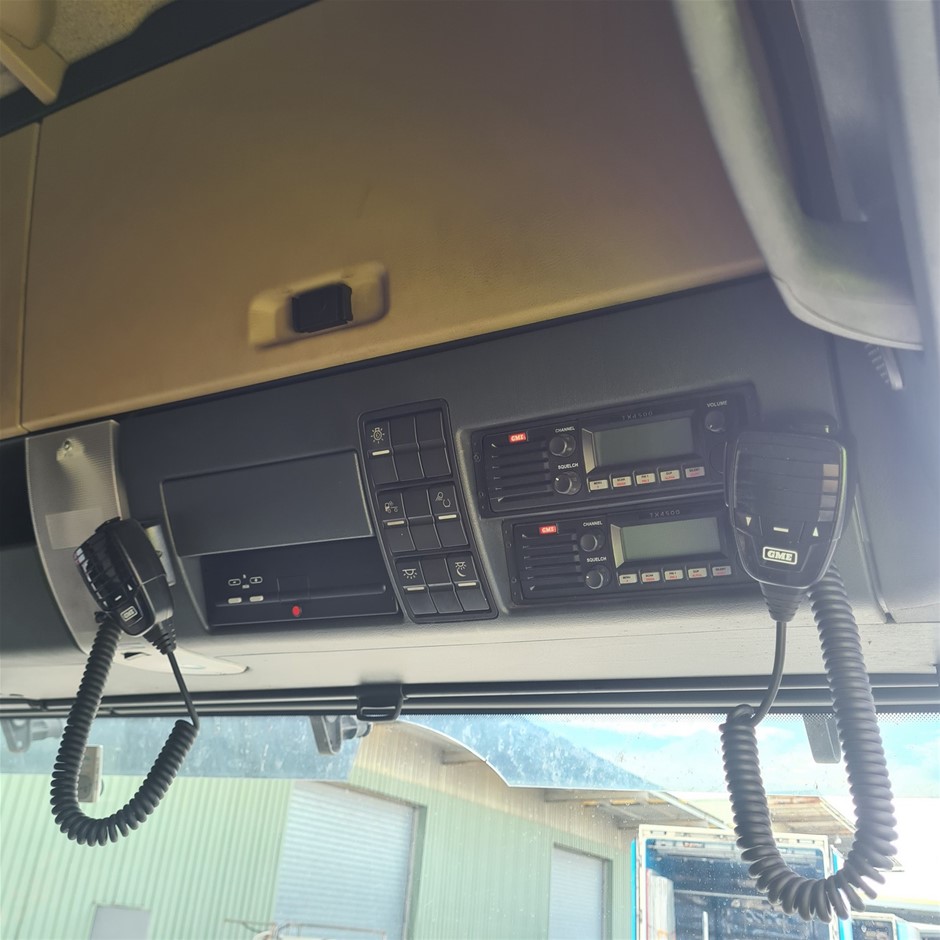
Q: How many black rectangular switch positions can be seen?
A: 9